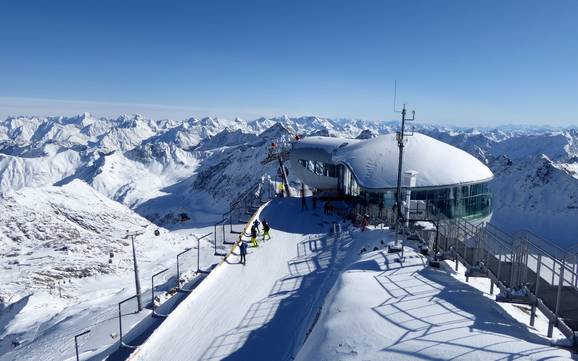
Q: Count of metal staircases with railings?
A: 1